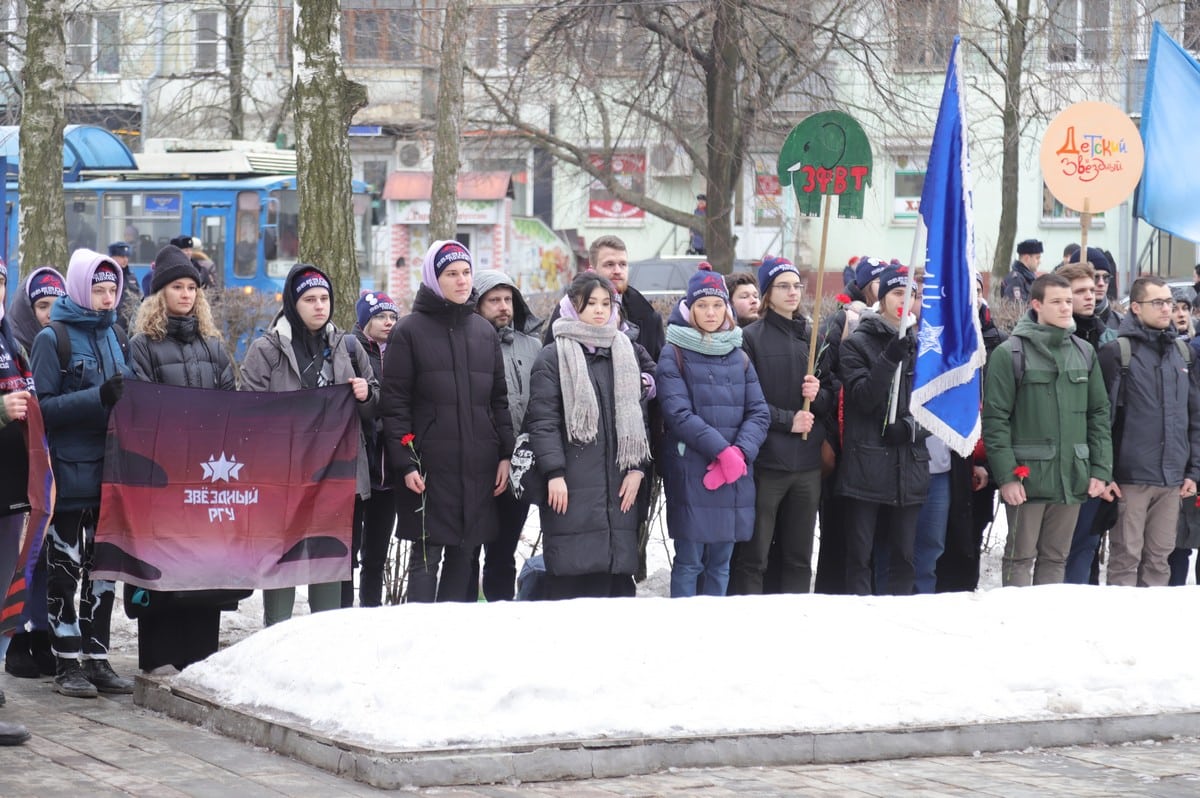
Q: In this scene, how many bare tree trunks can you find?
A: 6